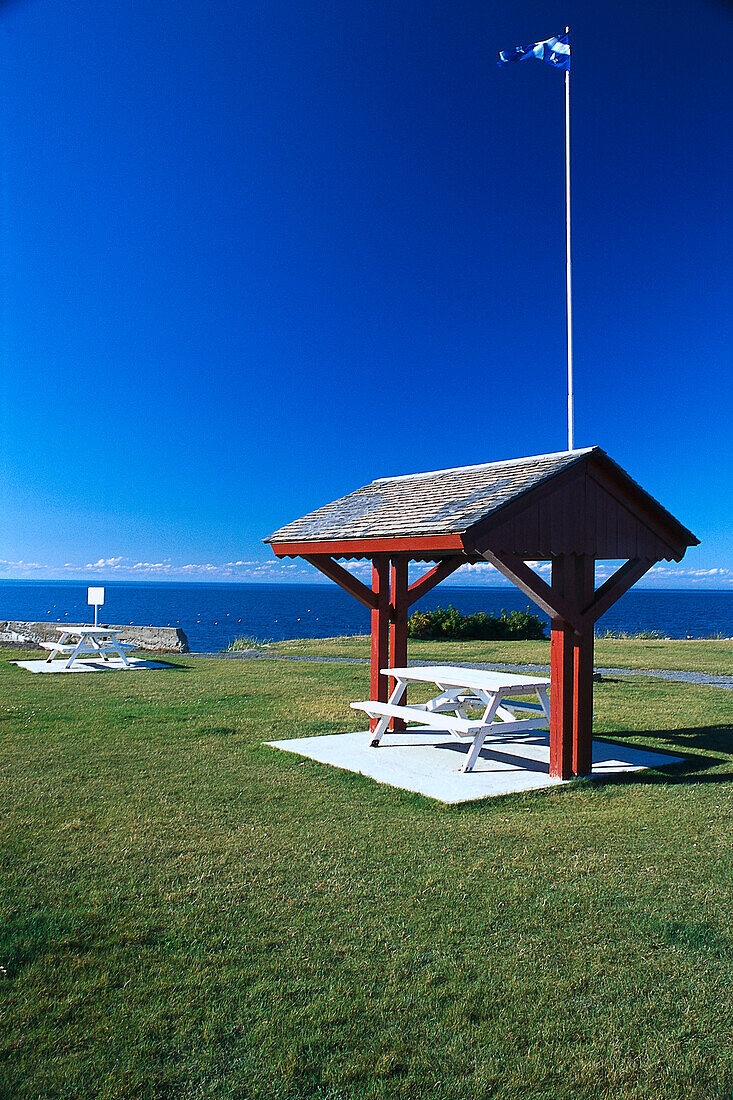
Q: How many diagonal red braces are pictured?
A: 4